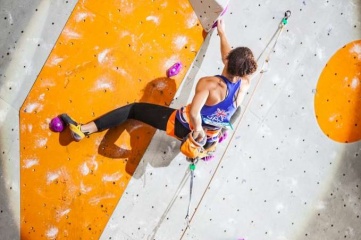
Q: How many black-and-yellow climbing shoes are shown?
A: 1